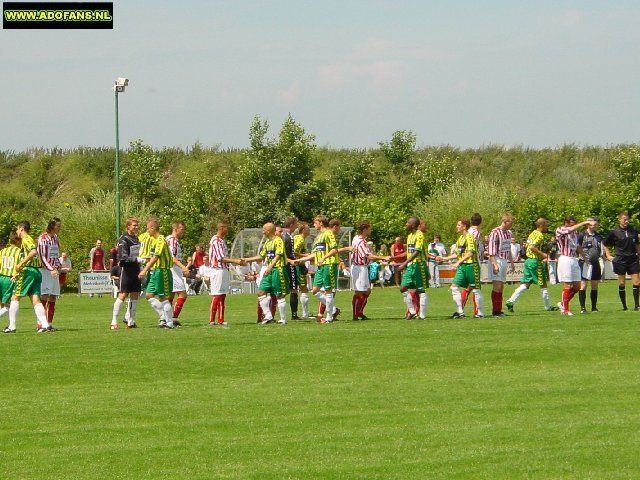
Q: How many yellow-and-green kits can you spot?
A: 10